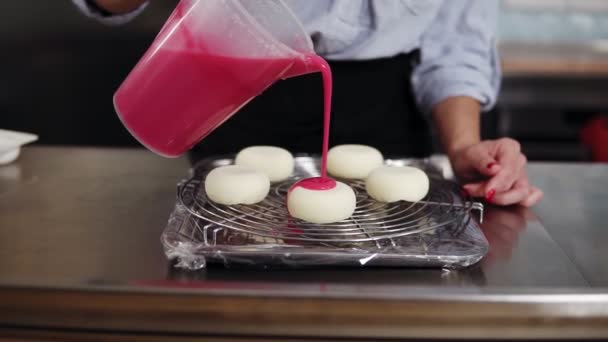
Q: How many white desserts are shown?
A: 5